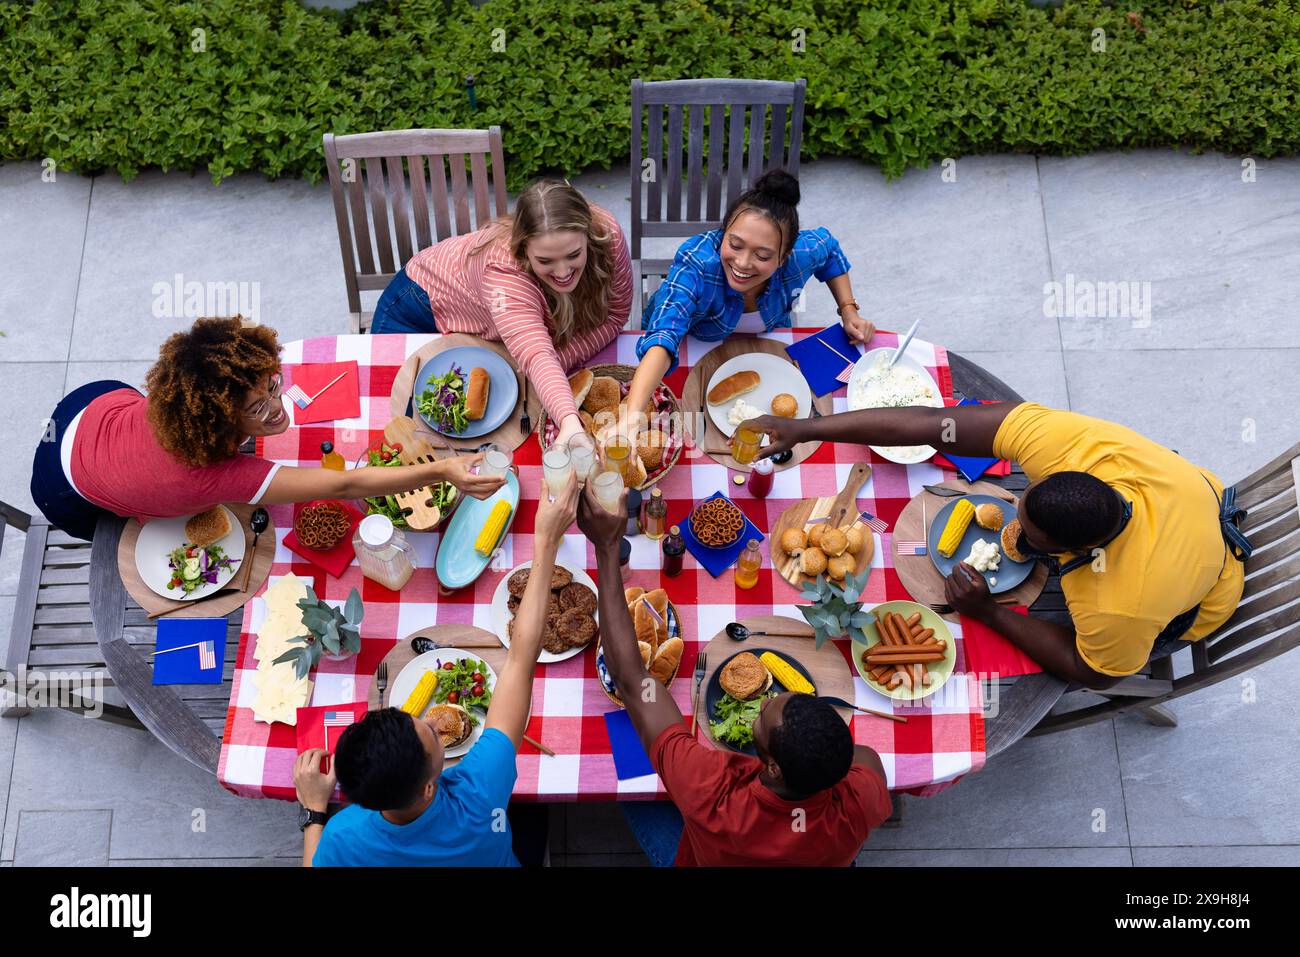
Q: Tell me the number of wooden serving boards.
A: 1